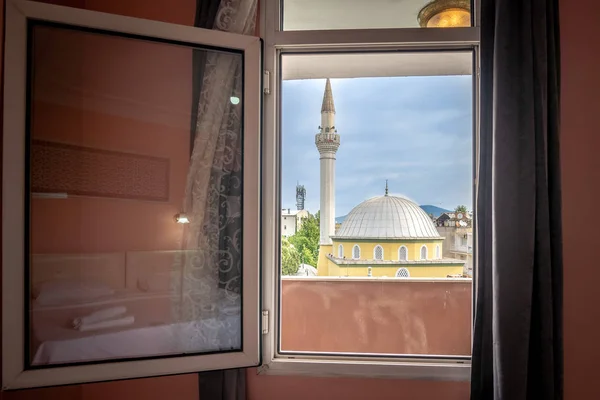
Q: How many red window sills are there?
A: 0